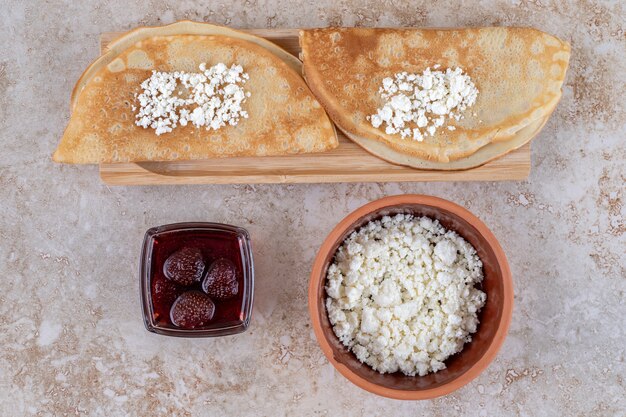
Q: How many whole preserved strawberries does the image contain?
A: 3